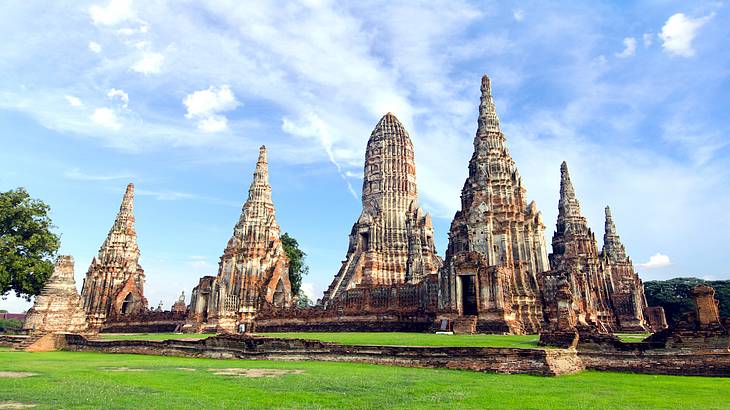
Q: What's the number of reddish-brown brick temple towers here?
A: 6